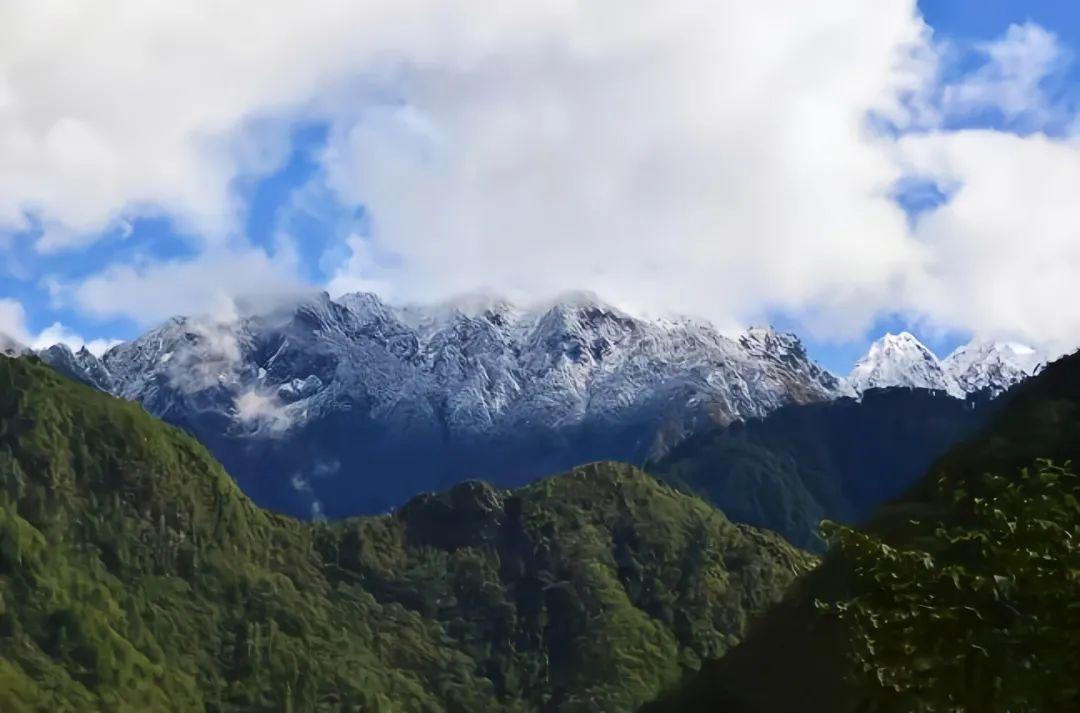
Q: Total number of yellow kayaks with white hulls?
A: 0